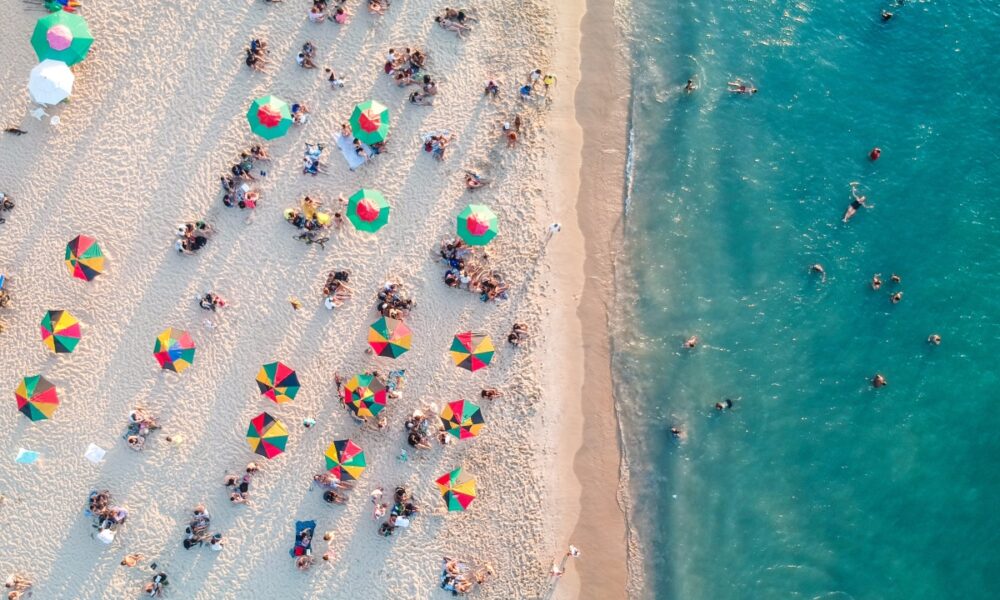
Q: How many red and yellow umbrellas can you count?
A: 12